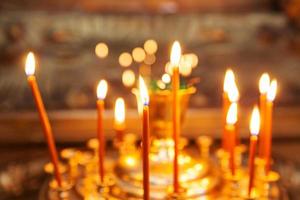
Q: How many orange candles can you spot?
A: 11